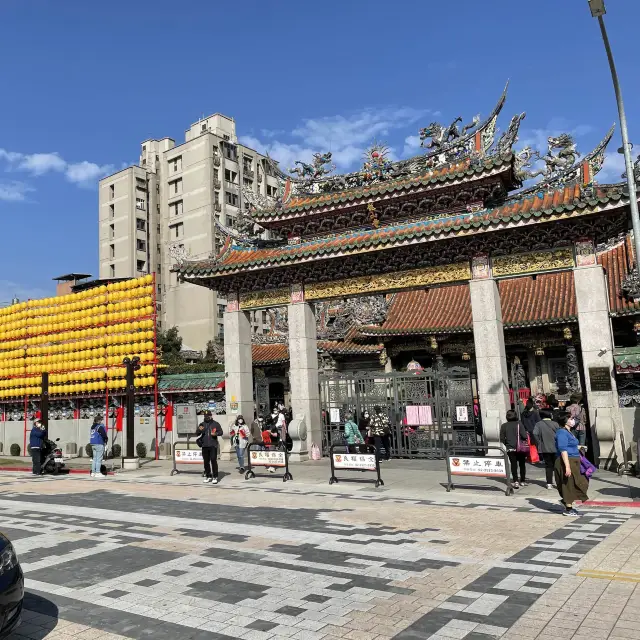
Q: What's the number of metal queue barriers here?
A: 4